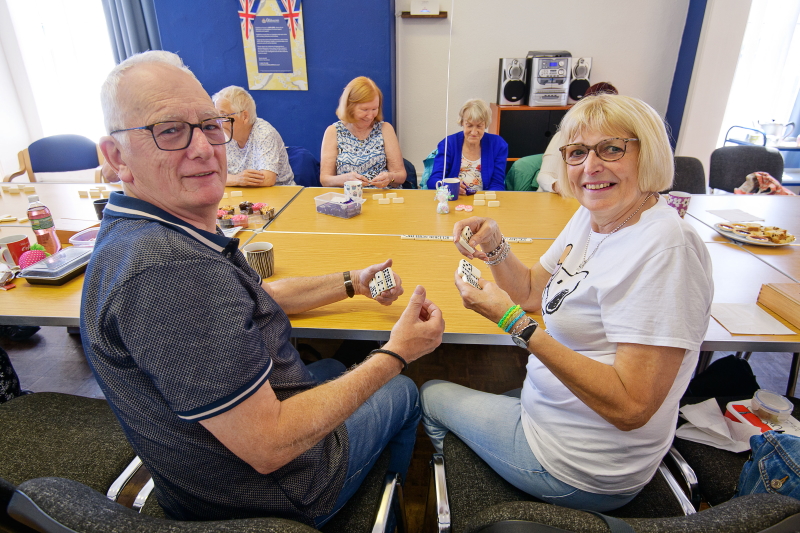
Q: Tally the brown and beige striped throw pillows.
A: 0